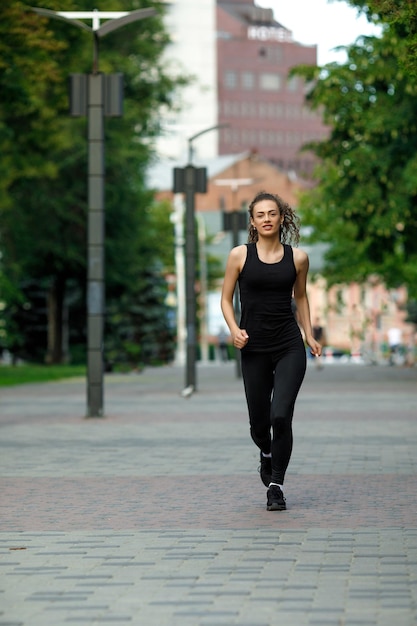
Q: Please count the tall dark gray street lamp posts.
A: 3